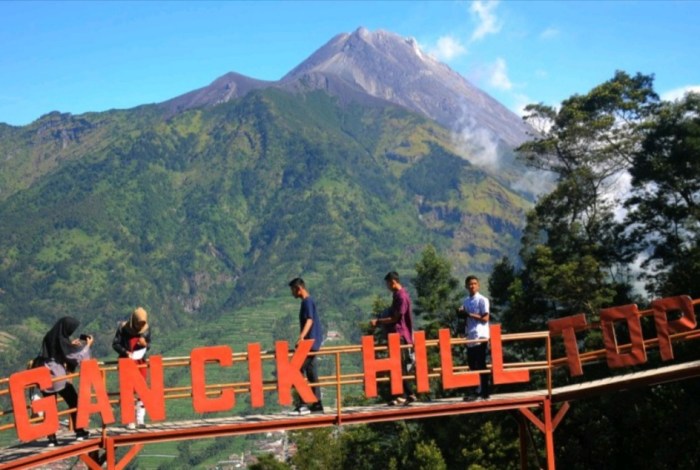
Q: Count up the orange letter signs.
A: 13